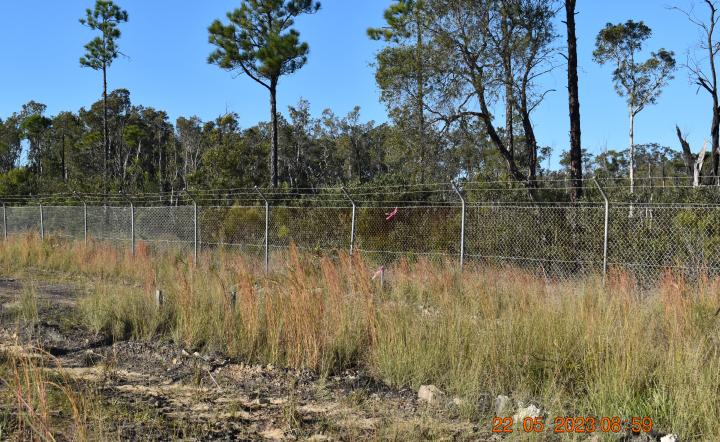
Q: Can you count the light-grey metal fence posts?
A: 9